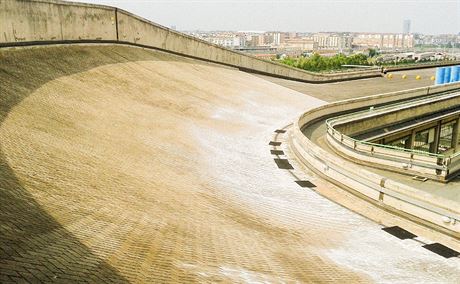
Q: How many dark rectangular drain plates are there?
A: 7